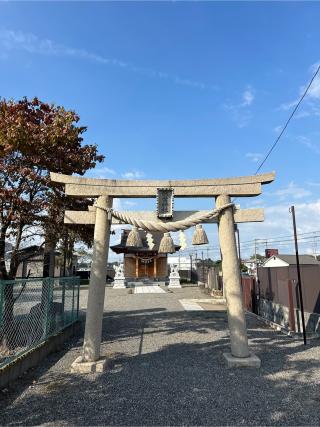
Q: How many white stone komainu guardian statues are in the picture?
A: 2